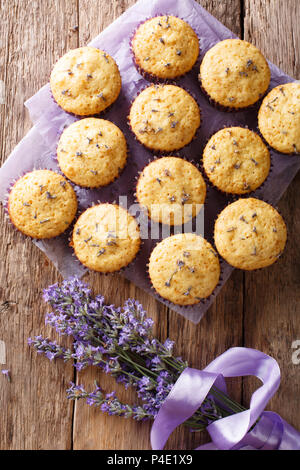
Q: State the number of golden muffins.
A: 12